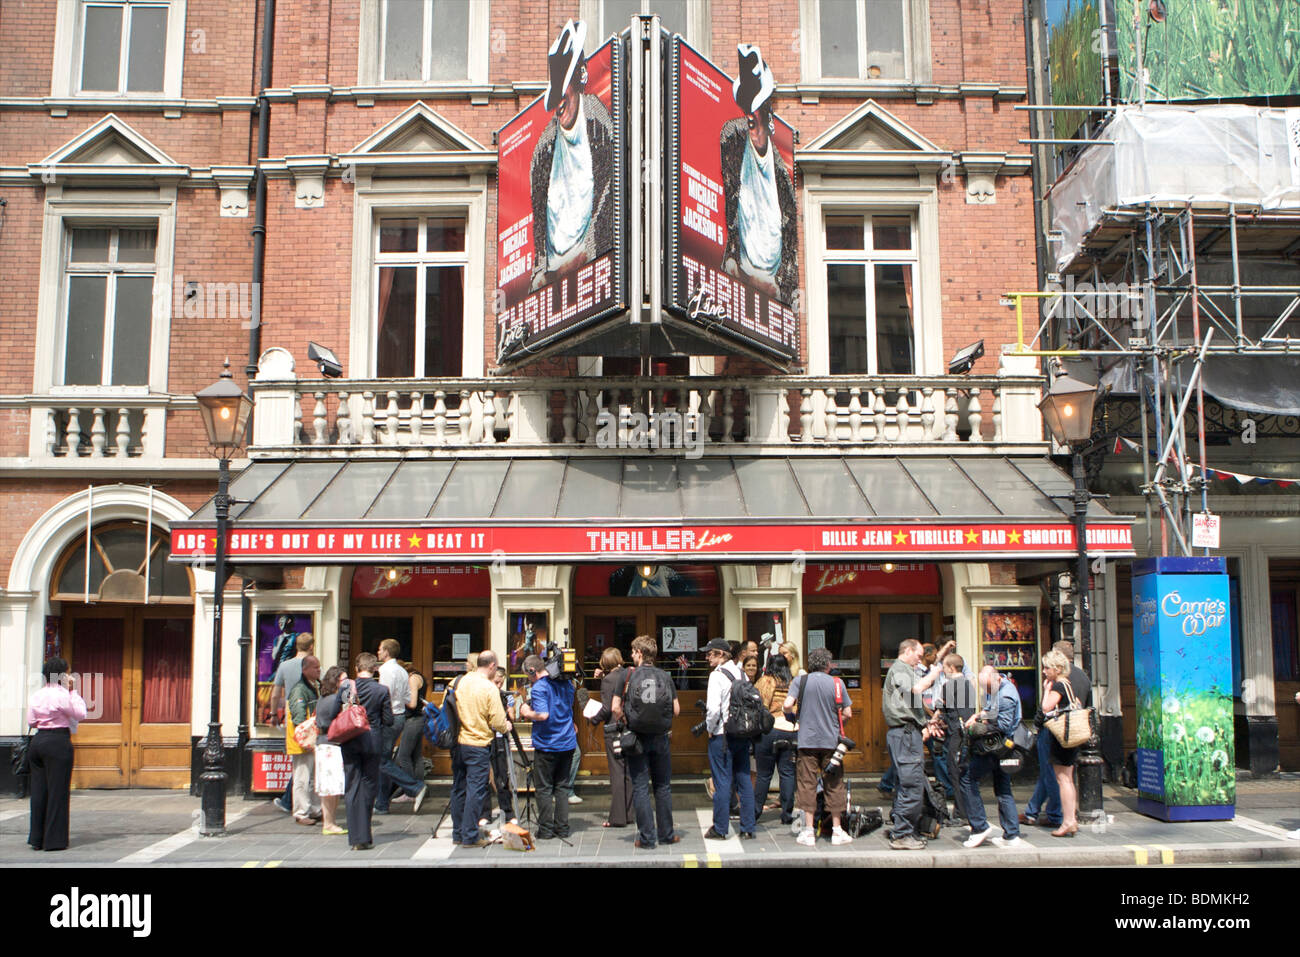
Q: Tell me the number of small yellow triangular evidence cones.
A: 0